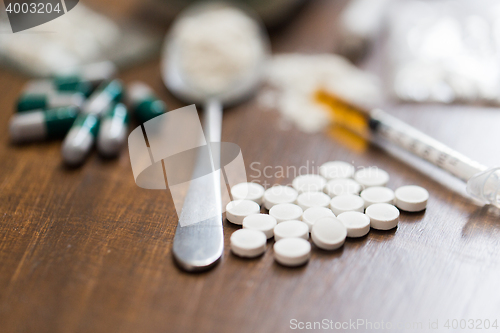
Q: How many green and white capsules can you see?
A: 8